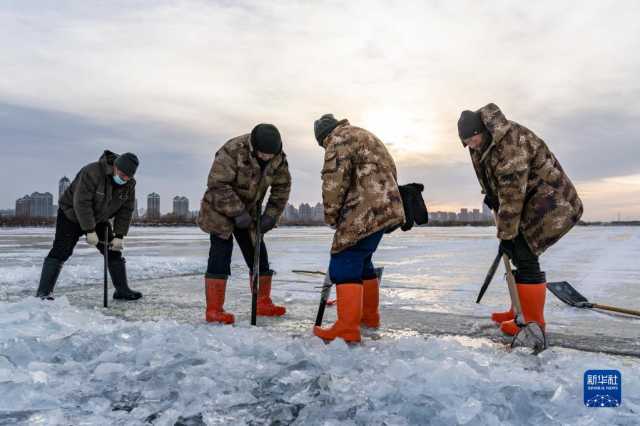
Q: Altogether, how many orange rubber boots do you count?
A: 6